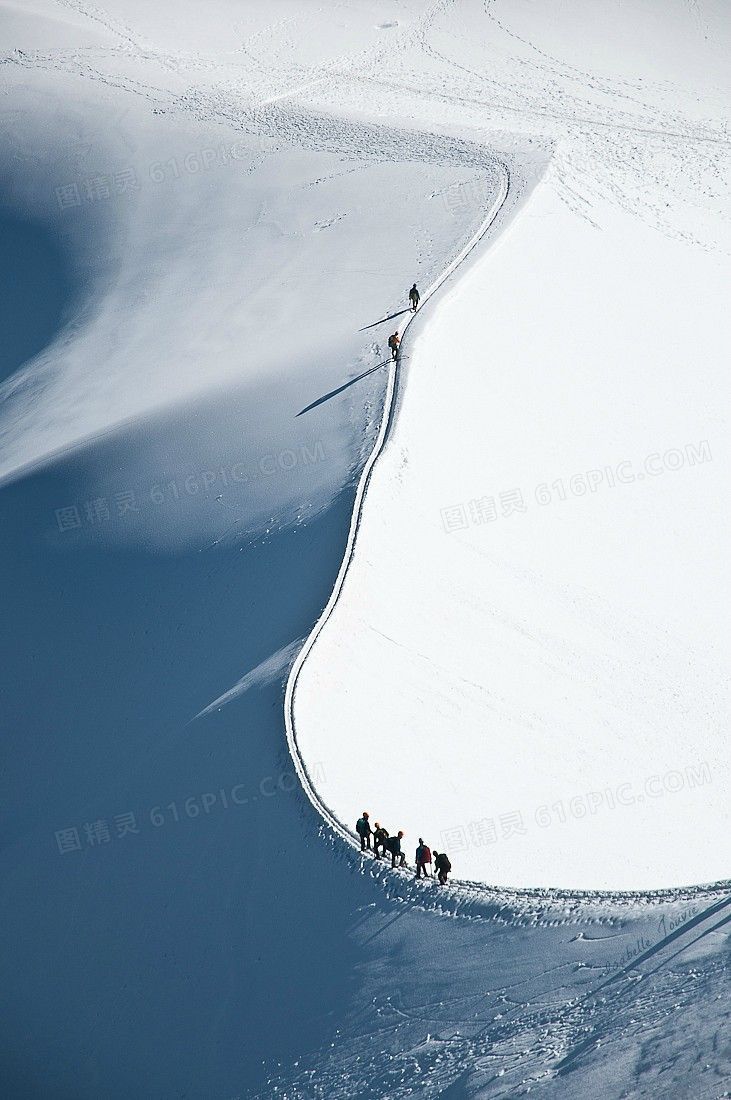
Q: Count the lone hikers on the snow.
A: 2